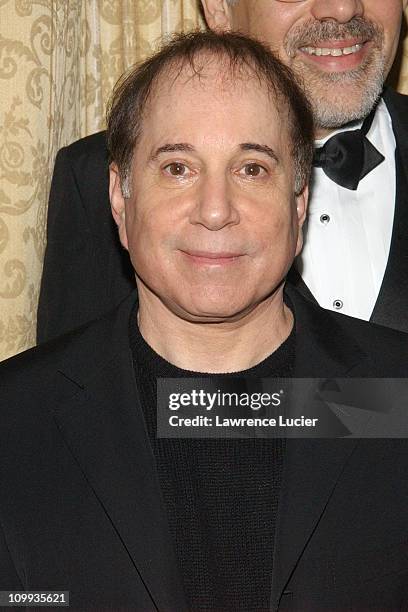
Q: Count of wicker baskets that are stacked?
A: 0